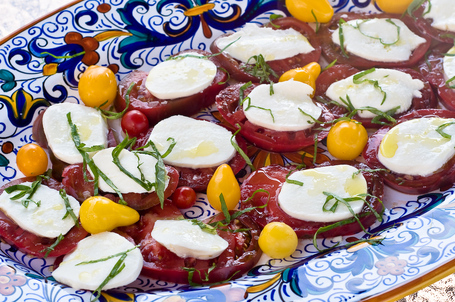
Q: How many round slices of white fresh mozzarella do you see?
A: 15